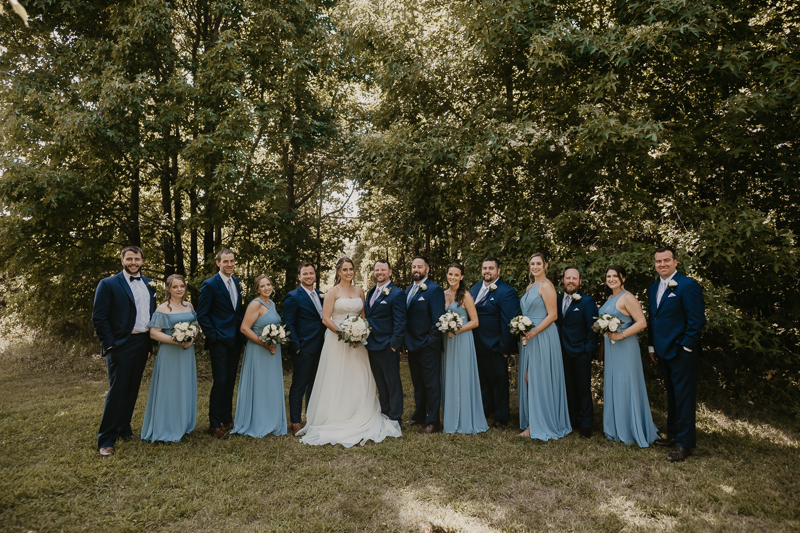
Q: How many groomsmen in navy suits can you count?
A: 7